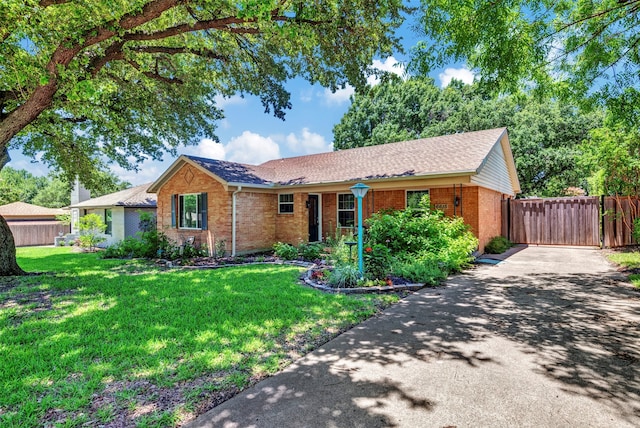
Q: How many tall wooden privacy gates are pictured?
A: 1